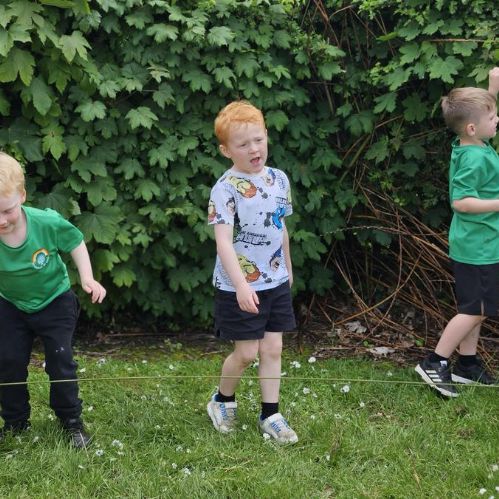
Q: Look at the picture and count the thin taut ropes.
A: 1